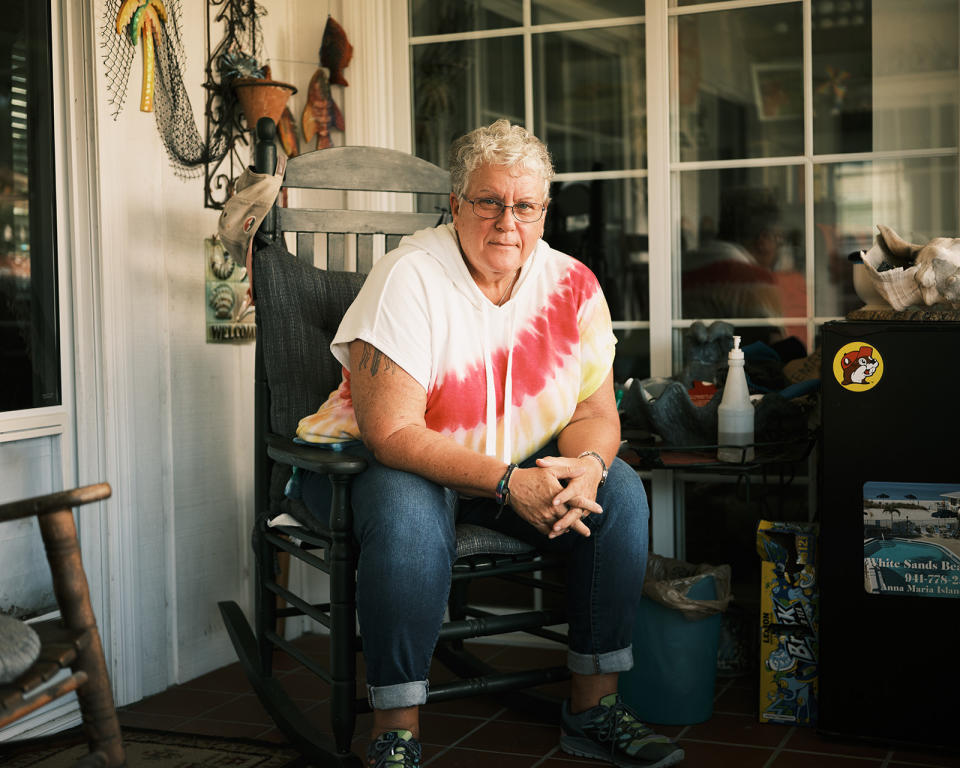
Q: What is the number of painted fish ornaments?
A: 3